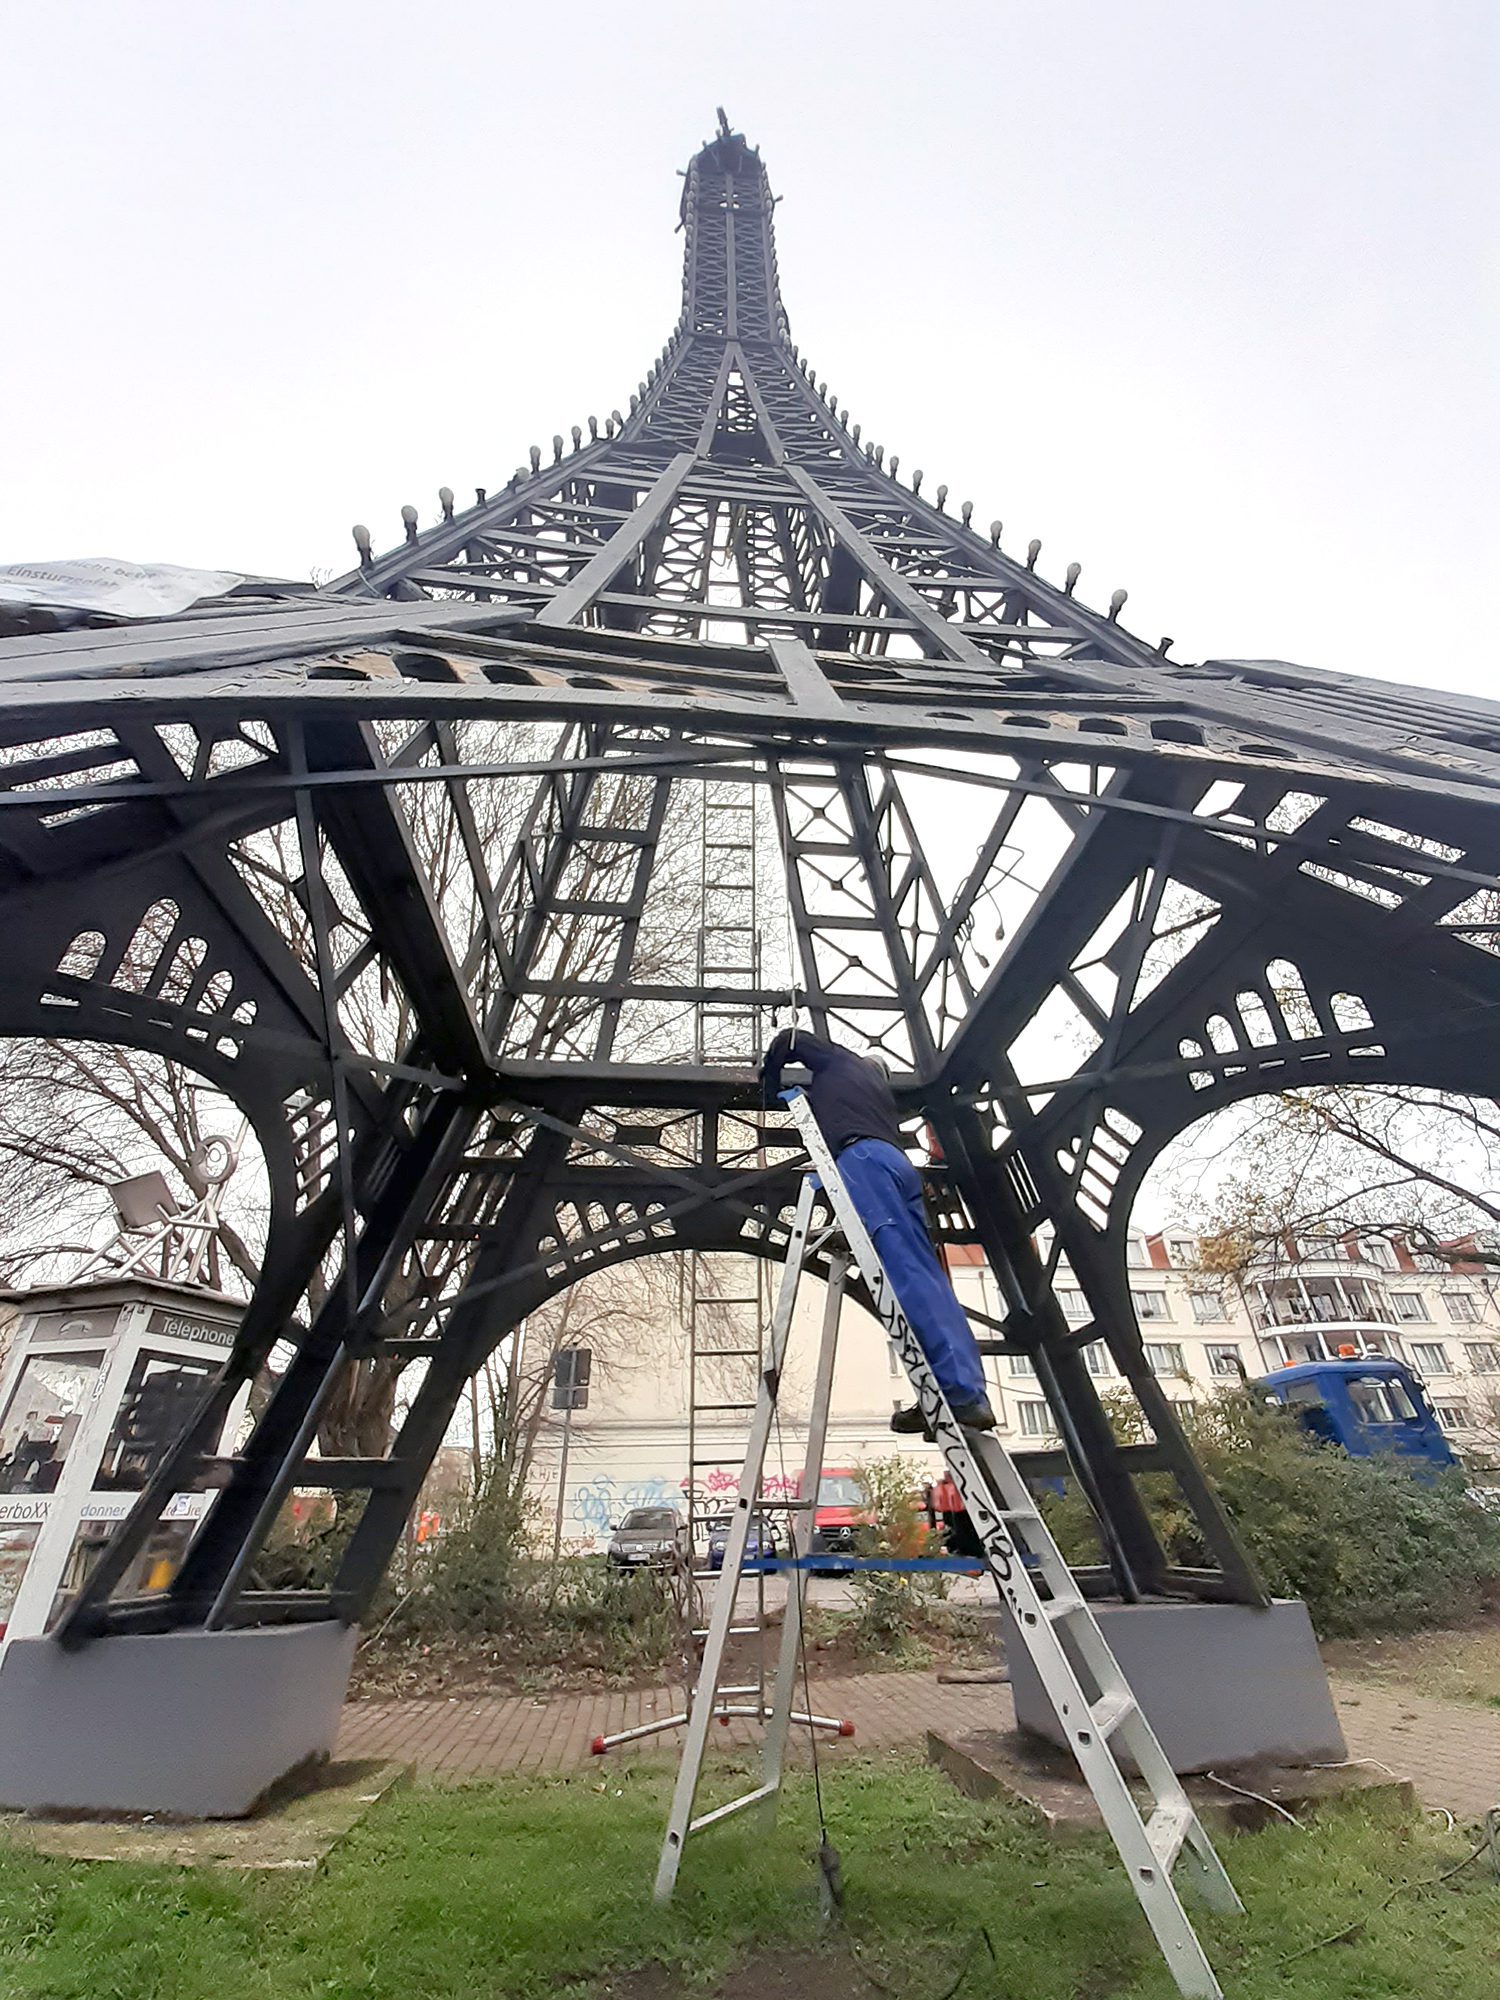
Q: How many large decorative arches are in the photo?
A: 3